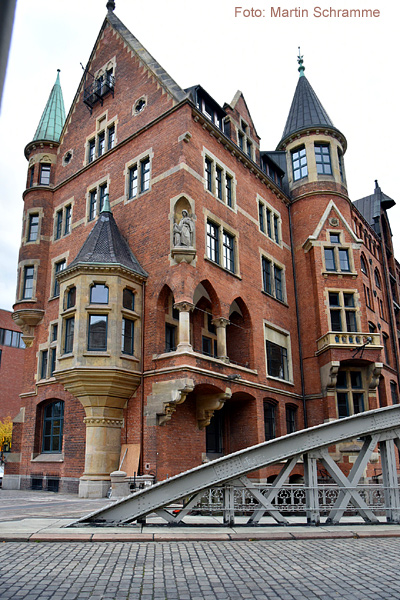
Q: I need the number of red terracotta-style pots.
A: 0